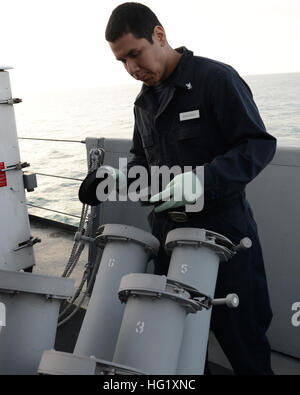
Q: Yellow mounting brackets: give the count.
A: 0